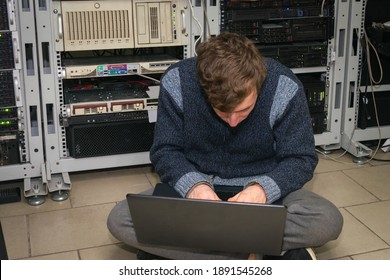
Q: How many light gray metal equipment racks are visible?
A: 4